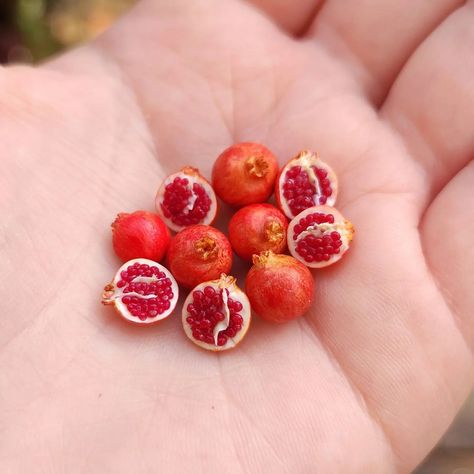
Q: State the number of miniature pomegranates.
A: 10